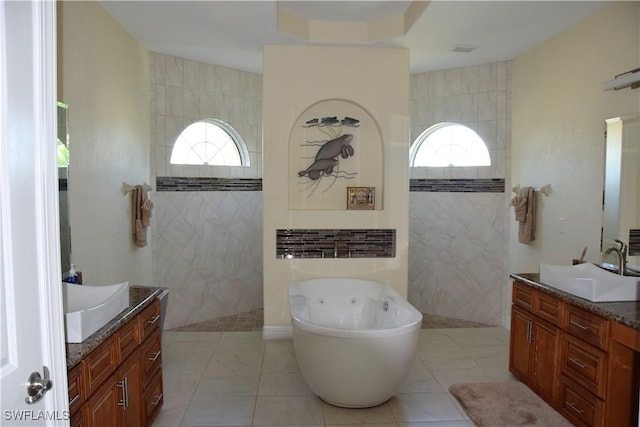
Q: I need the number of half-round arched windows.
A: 2